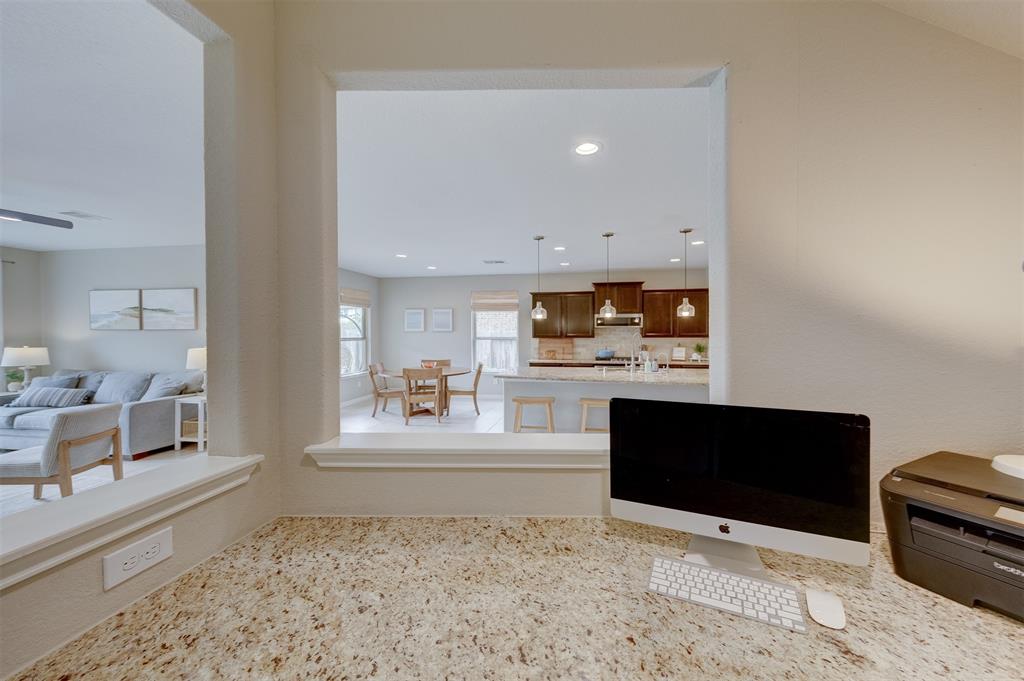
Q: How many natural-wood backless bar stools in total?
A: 2